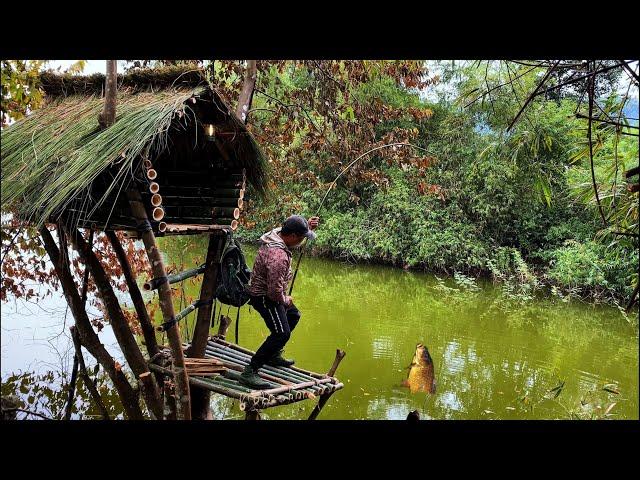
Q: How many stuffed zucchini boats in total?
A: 0